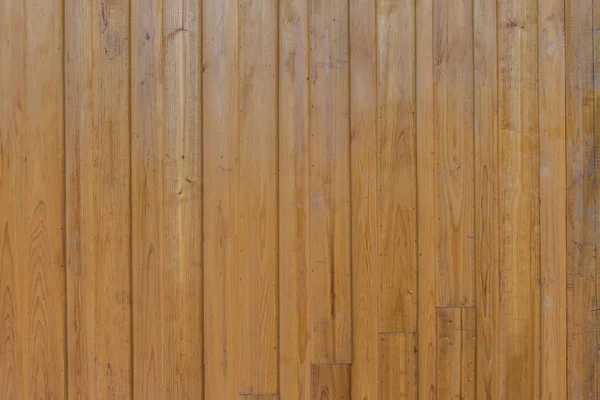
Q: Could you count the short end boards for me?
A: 4